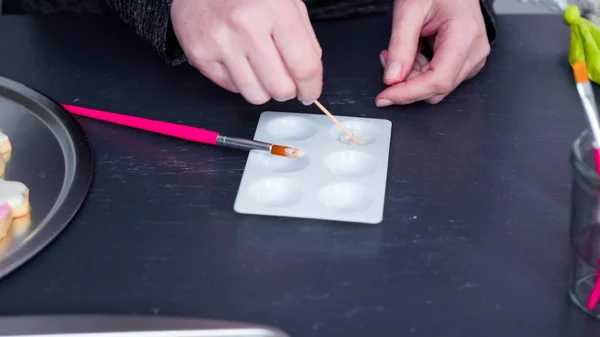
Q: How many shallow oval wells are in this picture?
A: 6